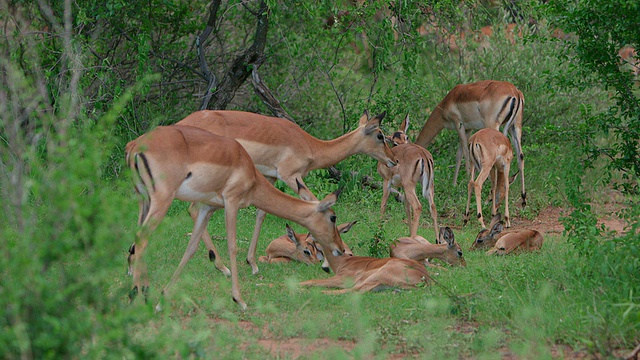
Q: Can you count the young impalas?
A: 6